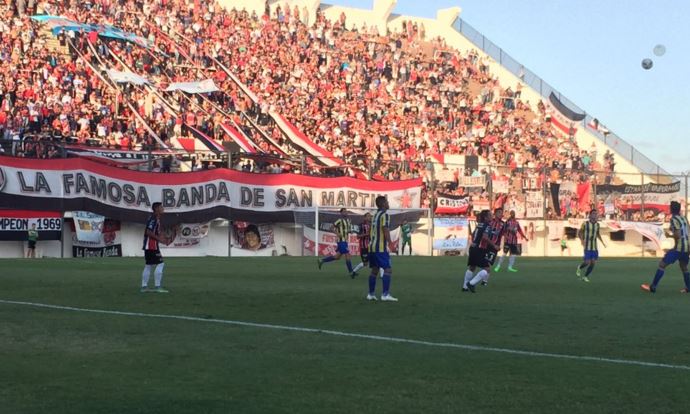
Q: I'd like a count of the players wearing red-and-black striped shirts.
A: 5